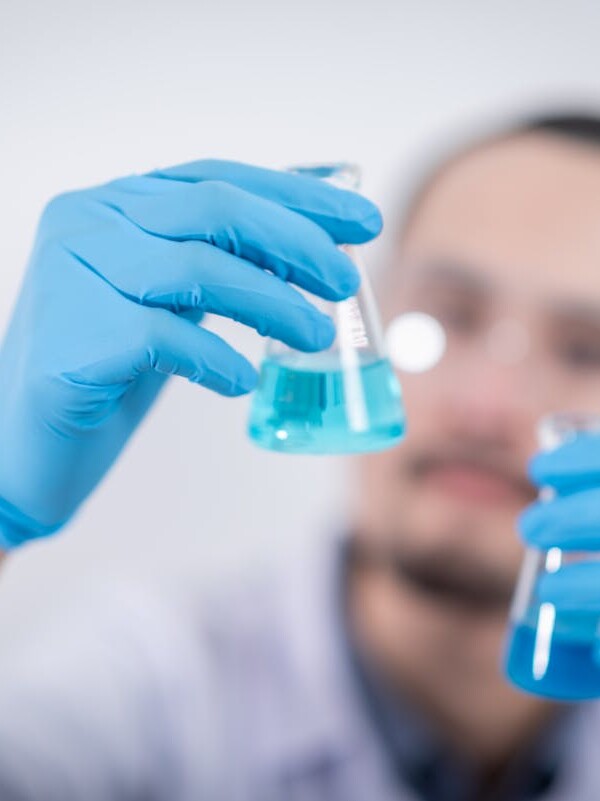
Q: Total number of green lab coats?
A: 0